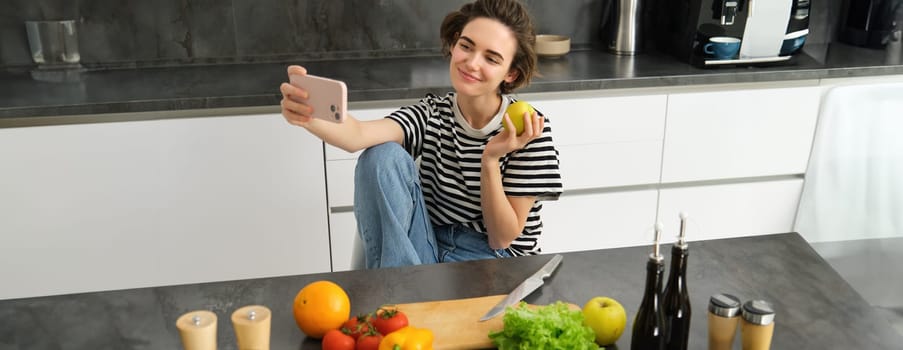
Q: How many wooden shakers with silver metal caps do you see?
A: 2